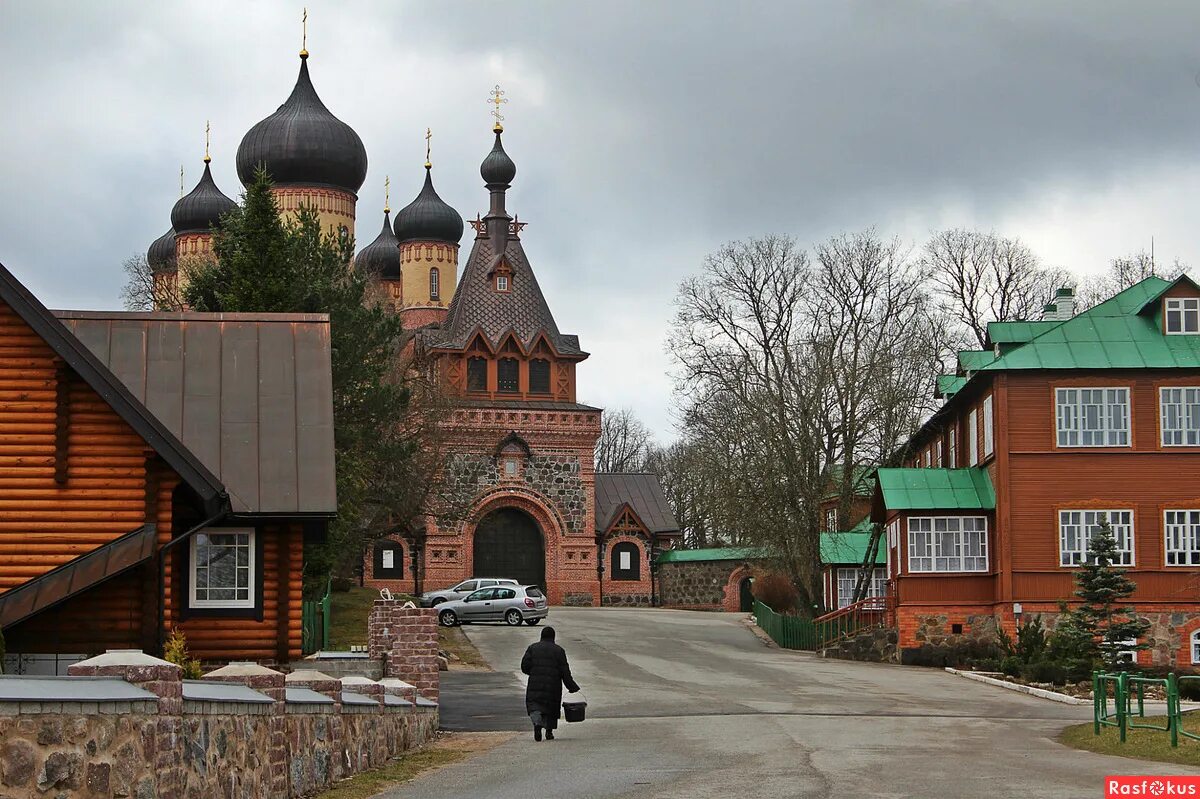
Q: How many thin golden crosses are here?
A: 6